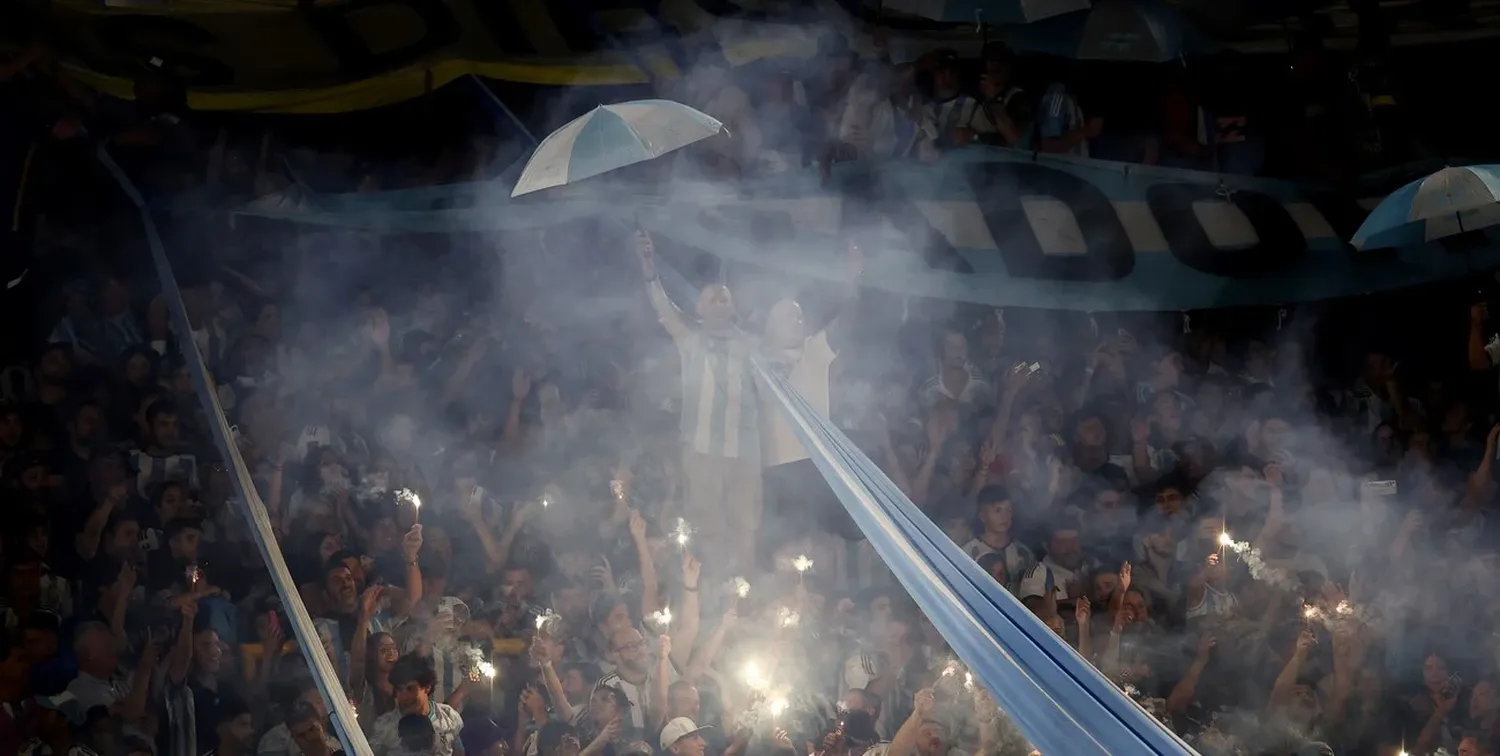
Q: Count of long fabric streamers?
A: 2